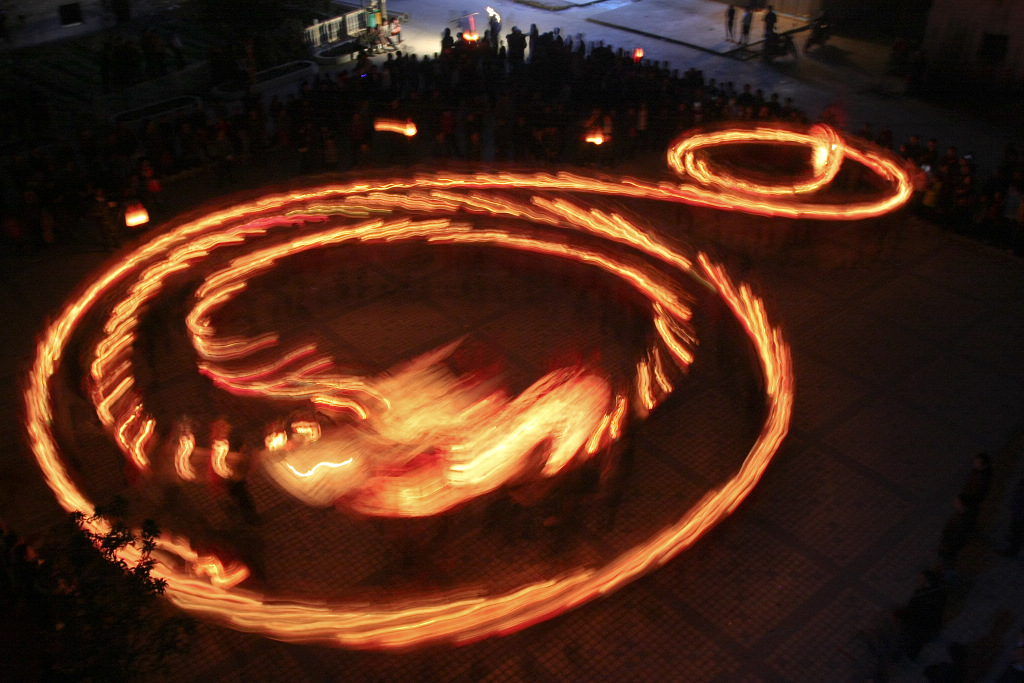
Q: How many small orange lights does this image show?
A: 5